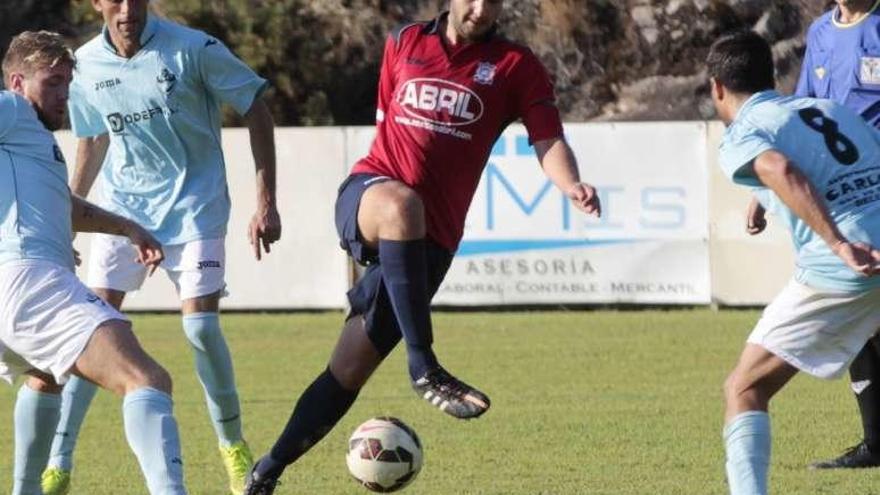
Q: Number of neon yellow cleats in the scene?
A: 2